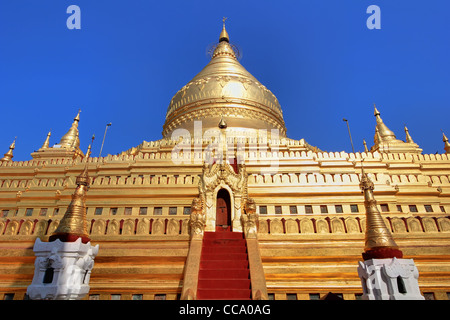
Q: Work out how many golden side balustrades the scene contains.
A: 2